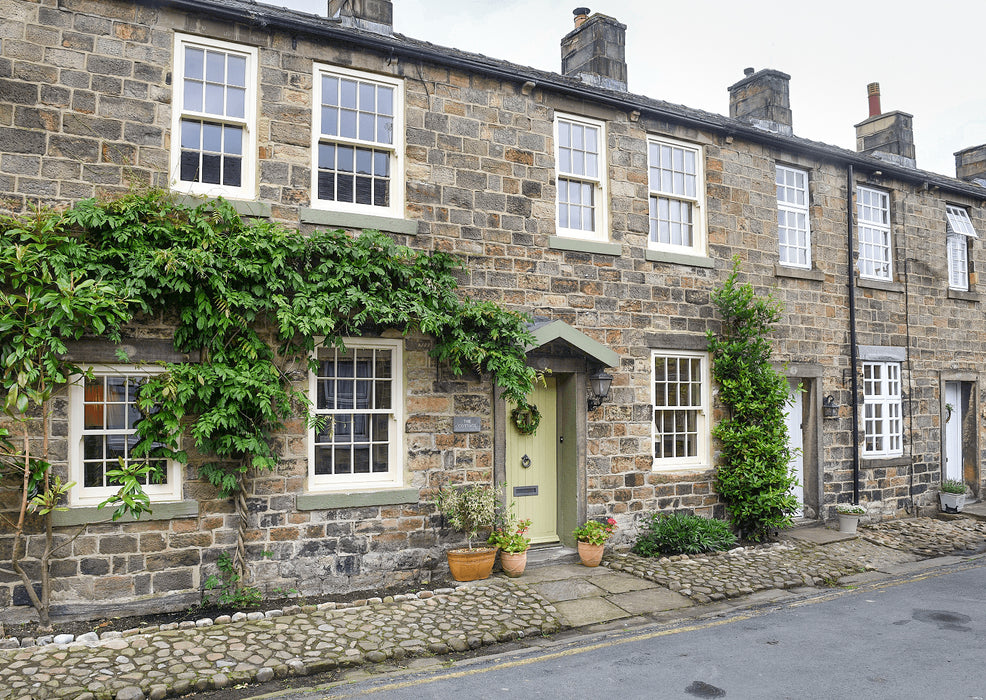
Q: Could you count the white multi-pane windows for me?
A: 11